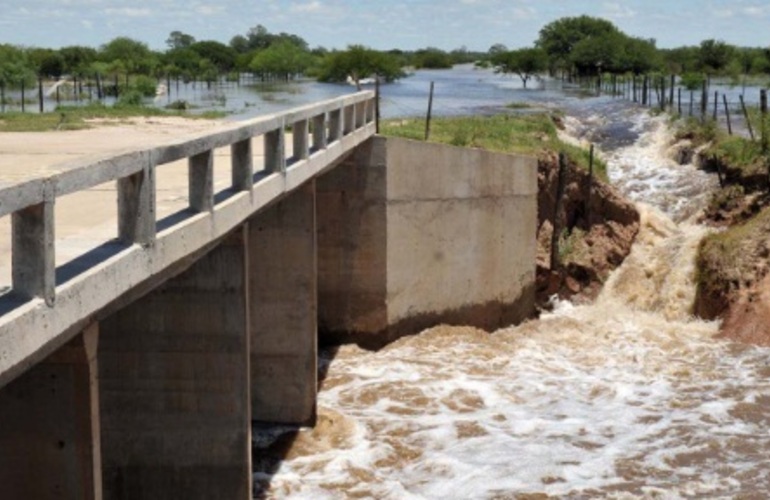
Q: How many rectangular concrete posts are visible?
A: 11